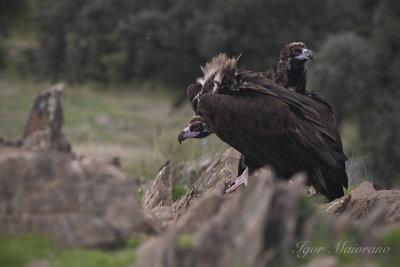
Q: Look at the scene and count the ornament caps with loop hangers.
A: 0